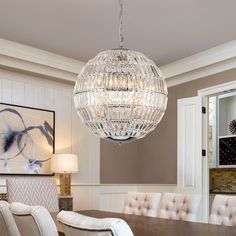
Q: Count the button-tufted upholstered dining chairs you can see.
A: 3